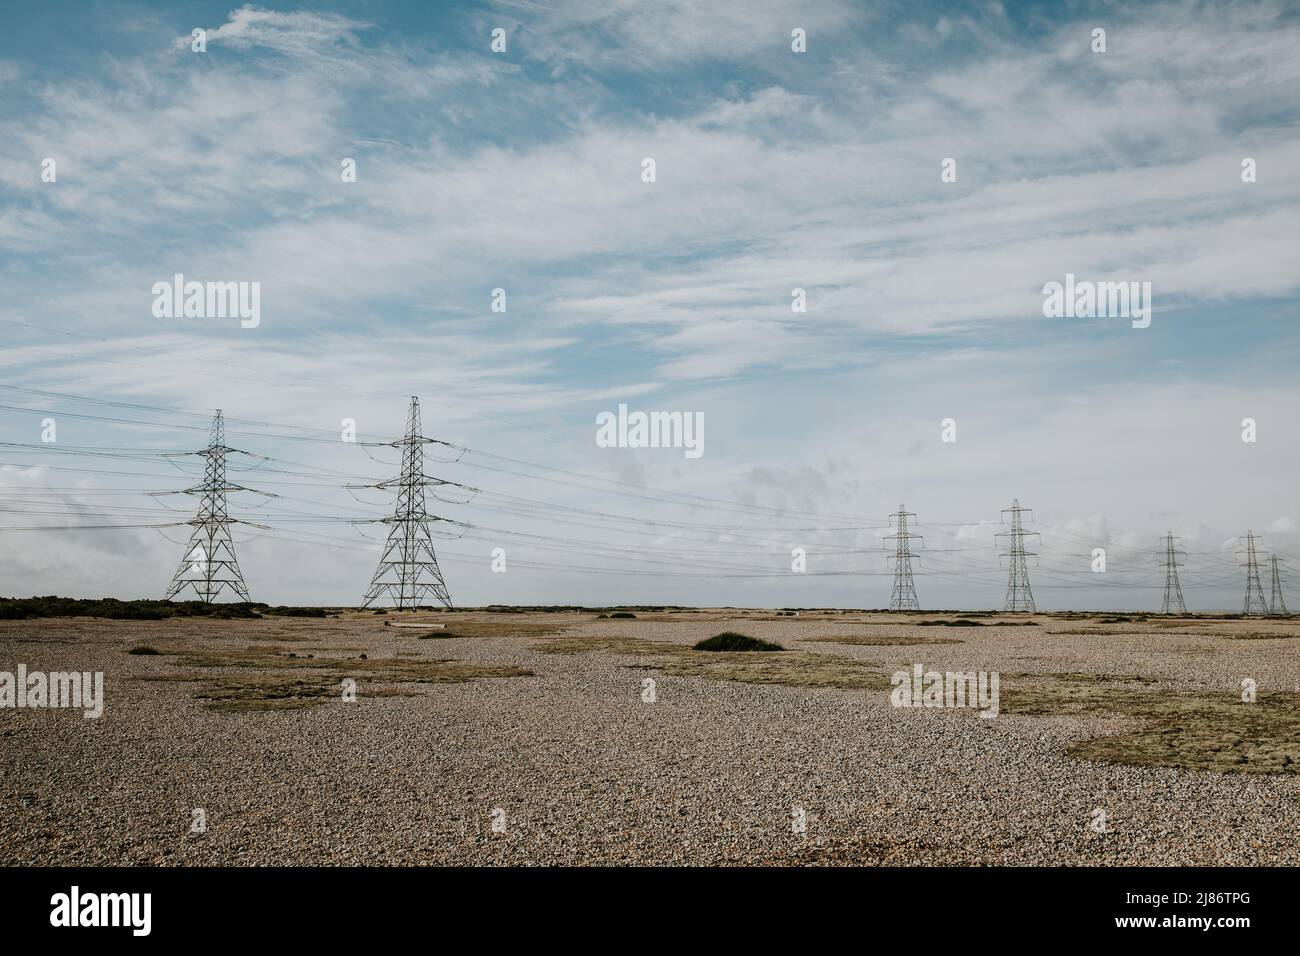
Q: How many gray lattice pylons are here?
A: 7